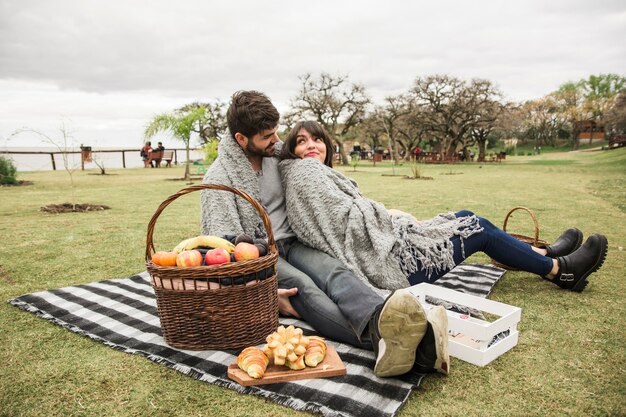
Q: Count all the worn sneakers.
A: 2